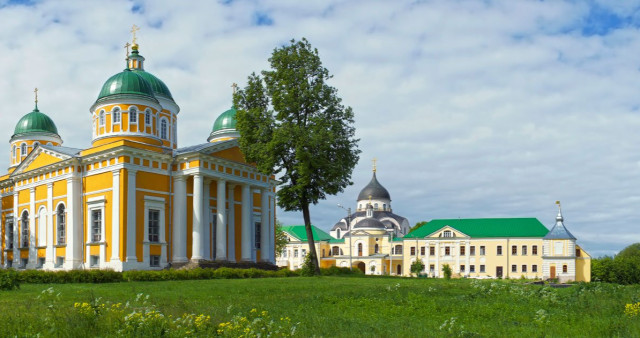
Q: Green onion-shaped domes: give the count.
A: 4